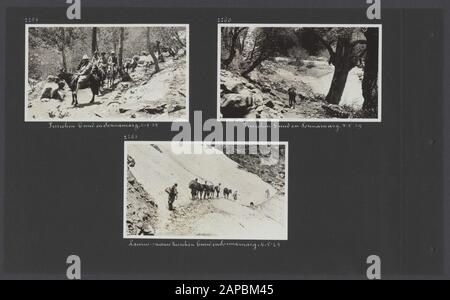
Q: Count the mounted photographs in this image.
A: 3